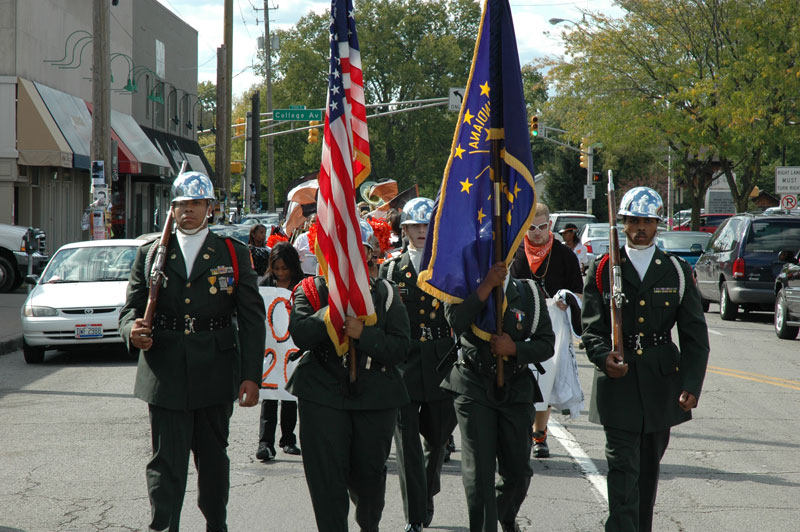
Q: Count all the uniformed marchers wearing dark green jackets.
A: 5